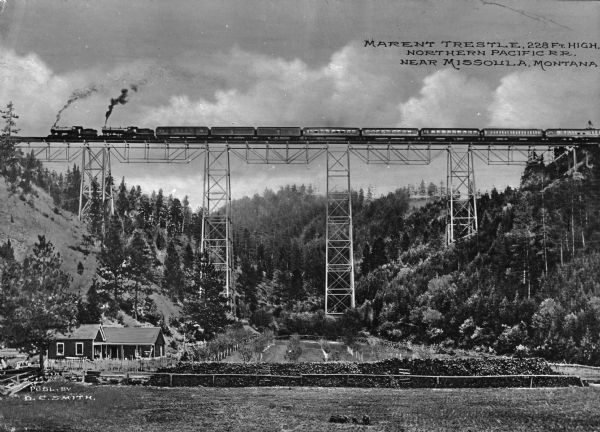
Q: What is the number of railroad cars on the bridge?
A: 8